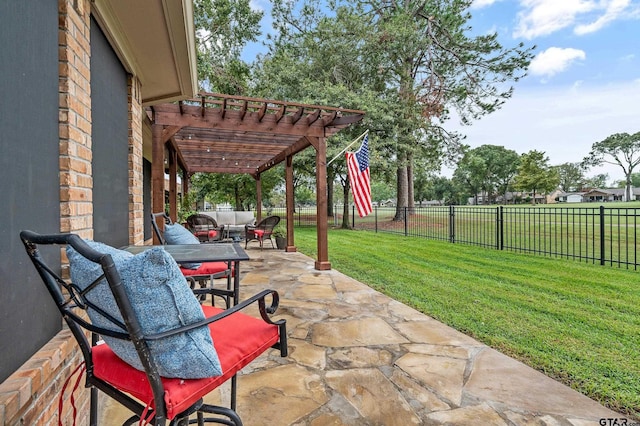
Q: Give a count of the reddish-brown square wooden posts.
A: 6